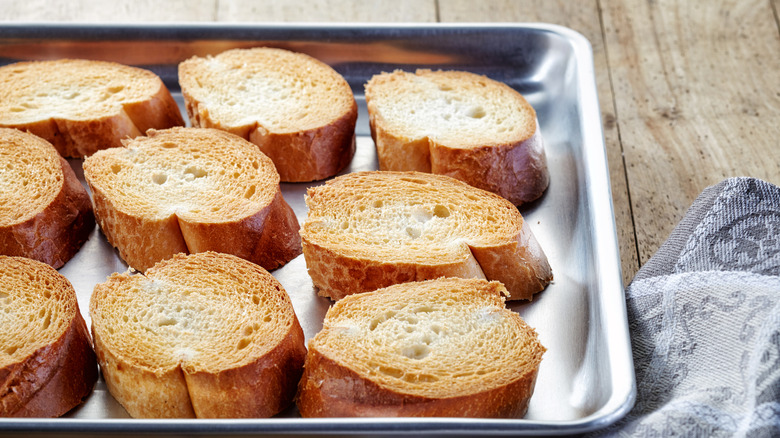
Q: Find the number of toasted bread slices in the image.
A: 9